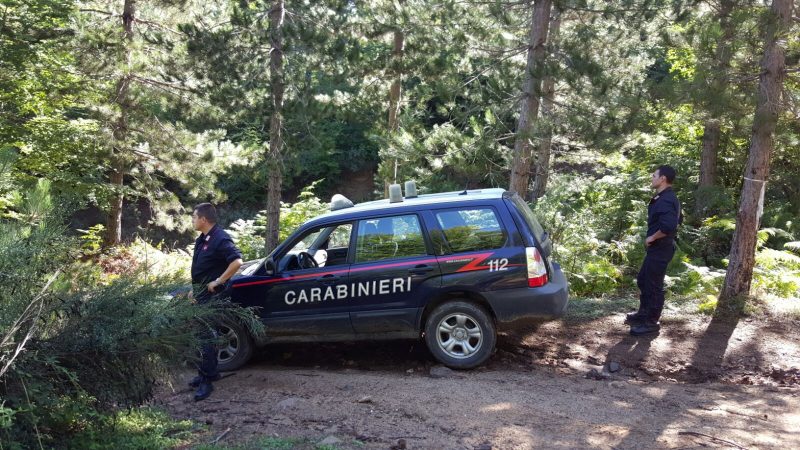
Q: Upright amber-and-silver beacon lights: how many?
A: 2